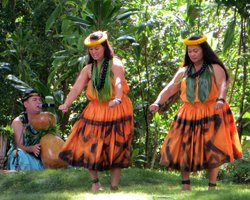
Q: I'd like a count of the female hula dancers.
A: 2